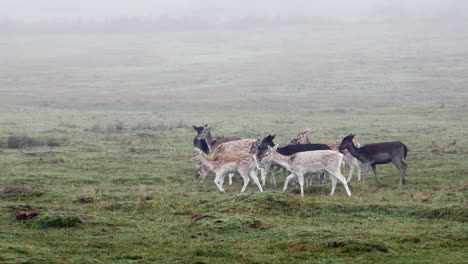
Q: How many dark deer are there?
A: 3